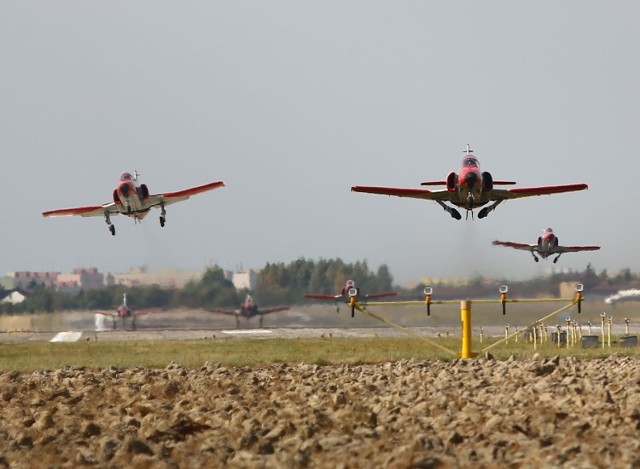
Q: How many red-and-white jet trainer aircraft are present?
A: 6